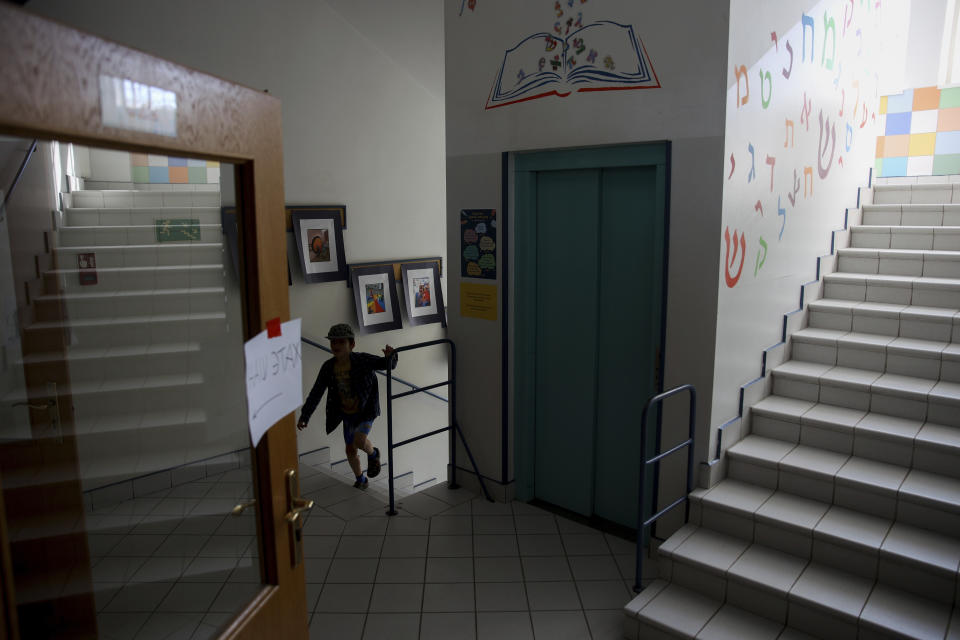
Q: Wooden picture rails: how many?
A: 2